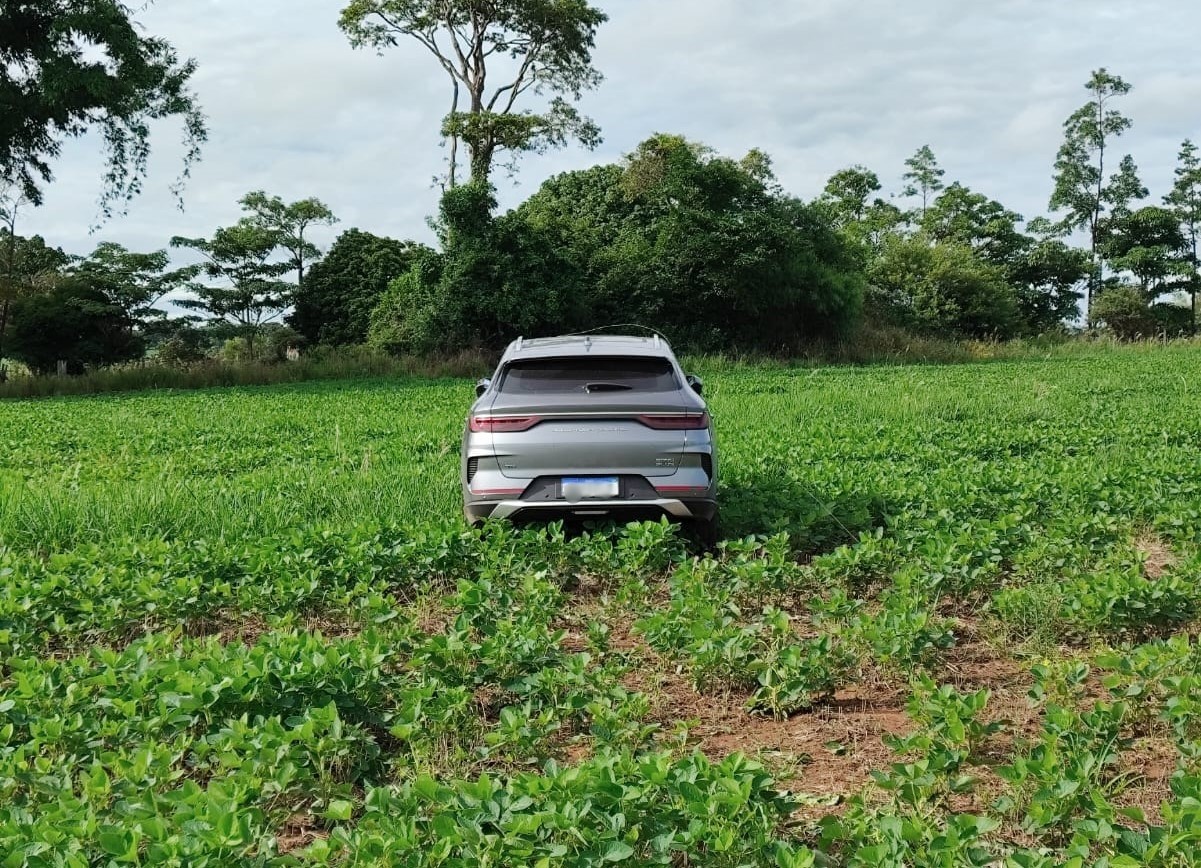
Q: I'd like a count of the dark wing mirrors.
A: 2